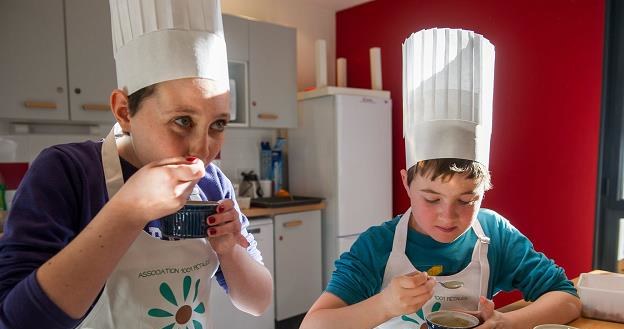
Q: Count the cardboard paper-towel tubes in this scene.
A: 3